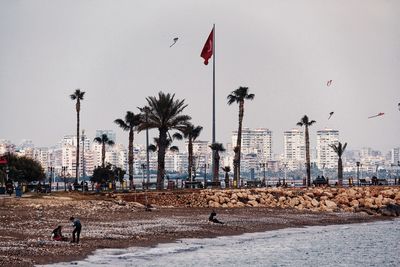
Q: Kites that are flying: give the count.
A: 4